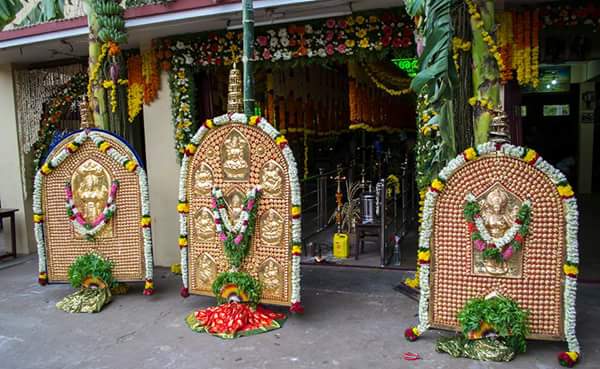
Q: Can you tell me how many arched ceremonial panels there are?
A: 3